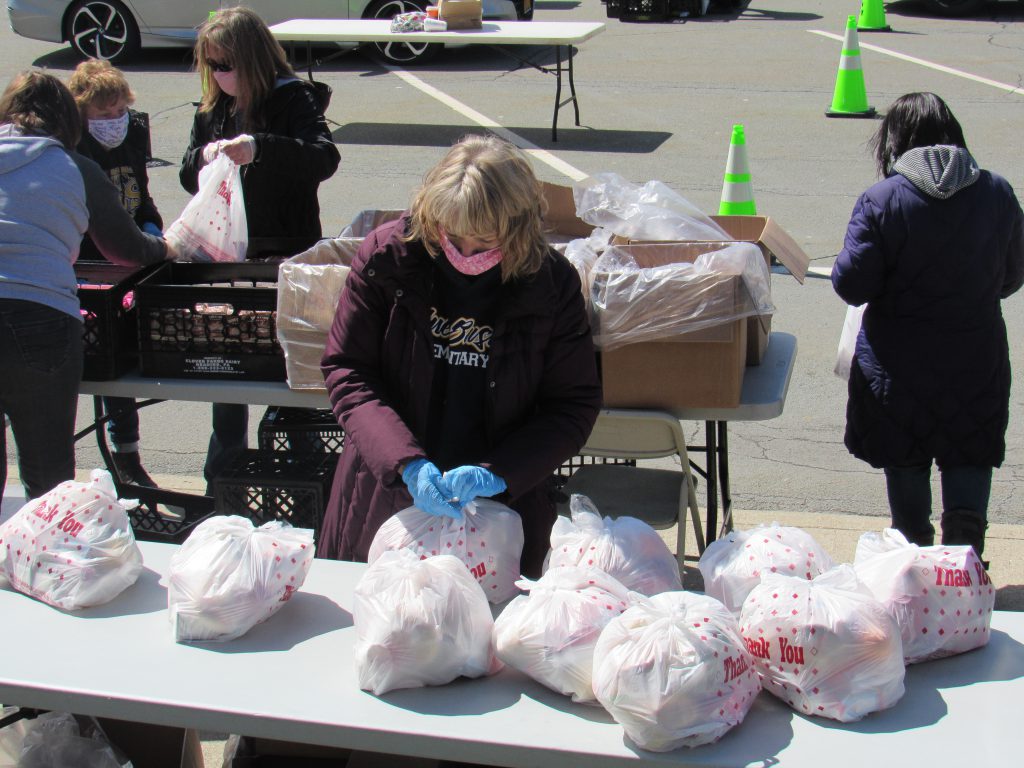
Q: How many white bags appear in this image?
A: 12